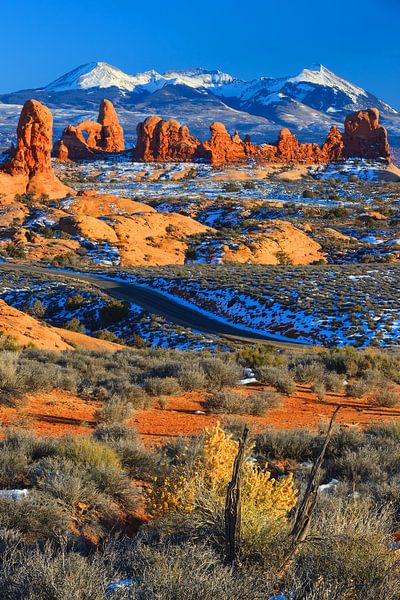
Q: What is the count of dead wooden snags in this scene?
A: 2